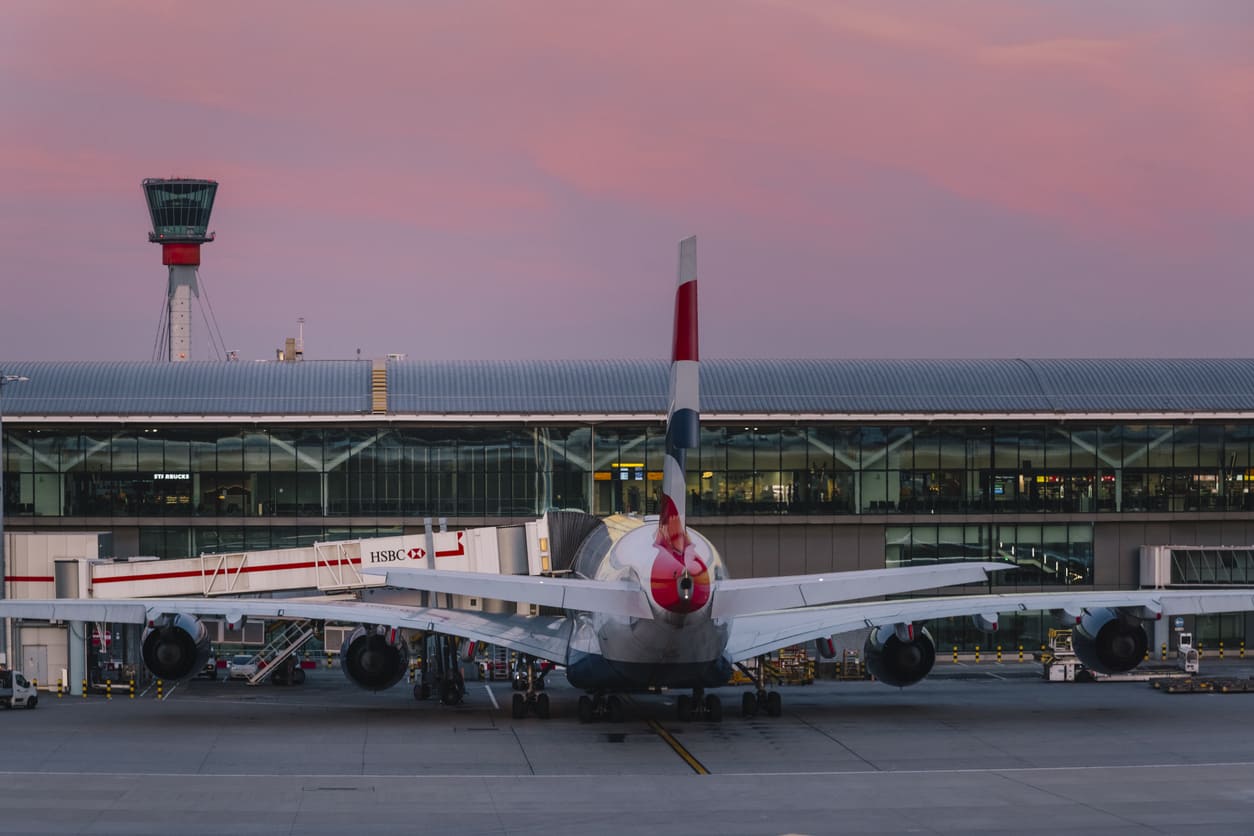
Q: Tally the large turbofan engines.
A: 4